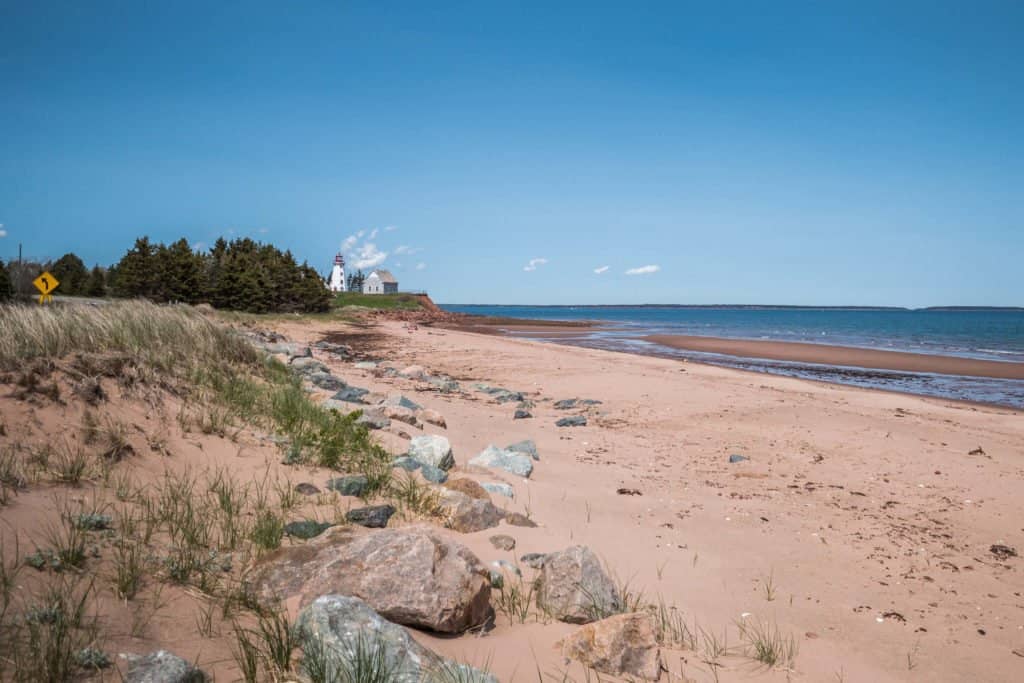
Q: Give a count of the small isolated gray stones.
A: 1